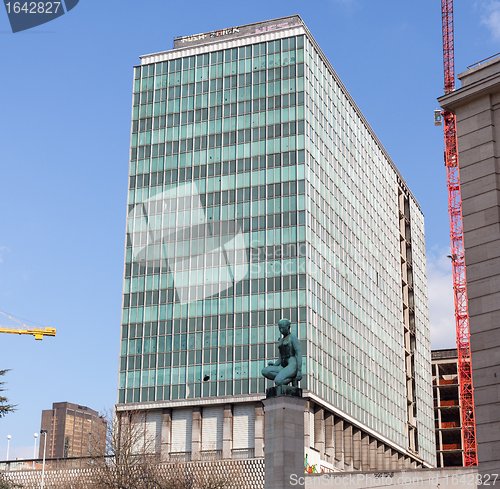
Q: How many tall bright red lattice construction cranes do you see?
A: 1